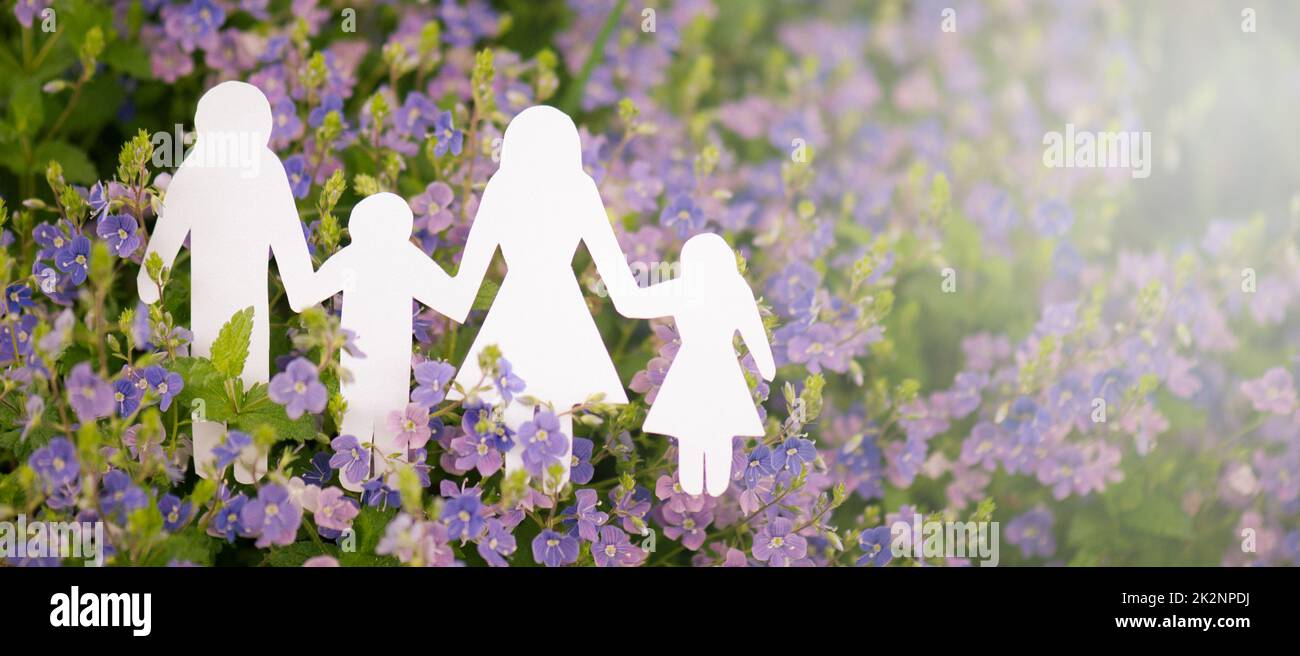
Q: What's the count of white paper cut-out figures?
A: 4